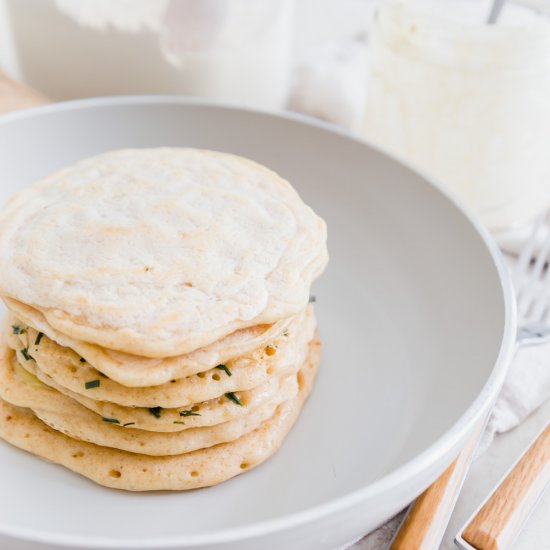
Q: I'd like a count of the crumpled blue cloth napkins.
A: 0